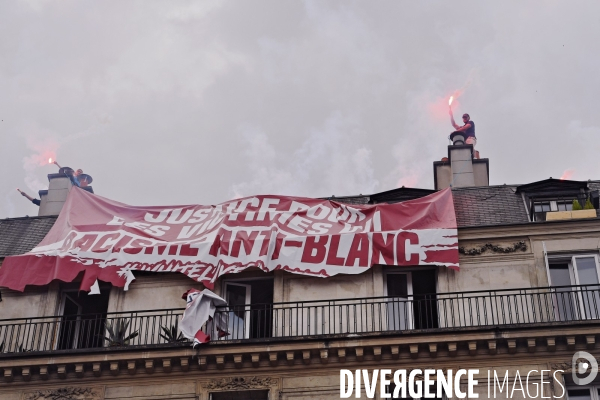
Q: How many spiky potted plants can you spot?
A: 2